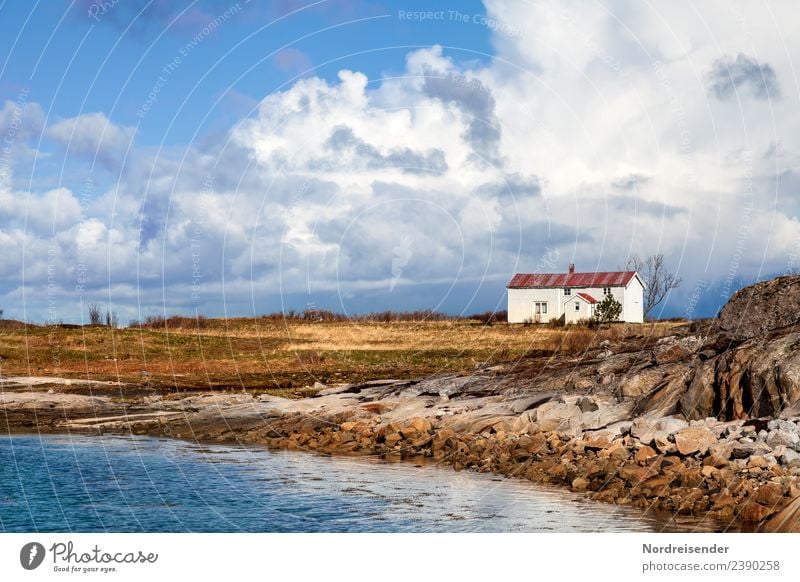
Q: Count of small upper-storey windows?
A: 2